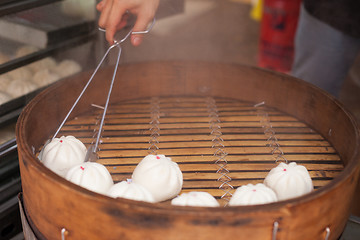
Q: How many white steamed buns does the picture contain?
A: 7